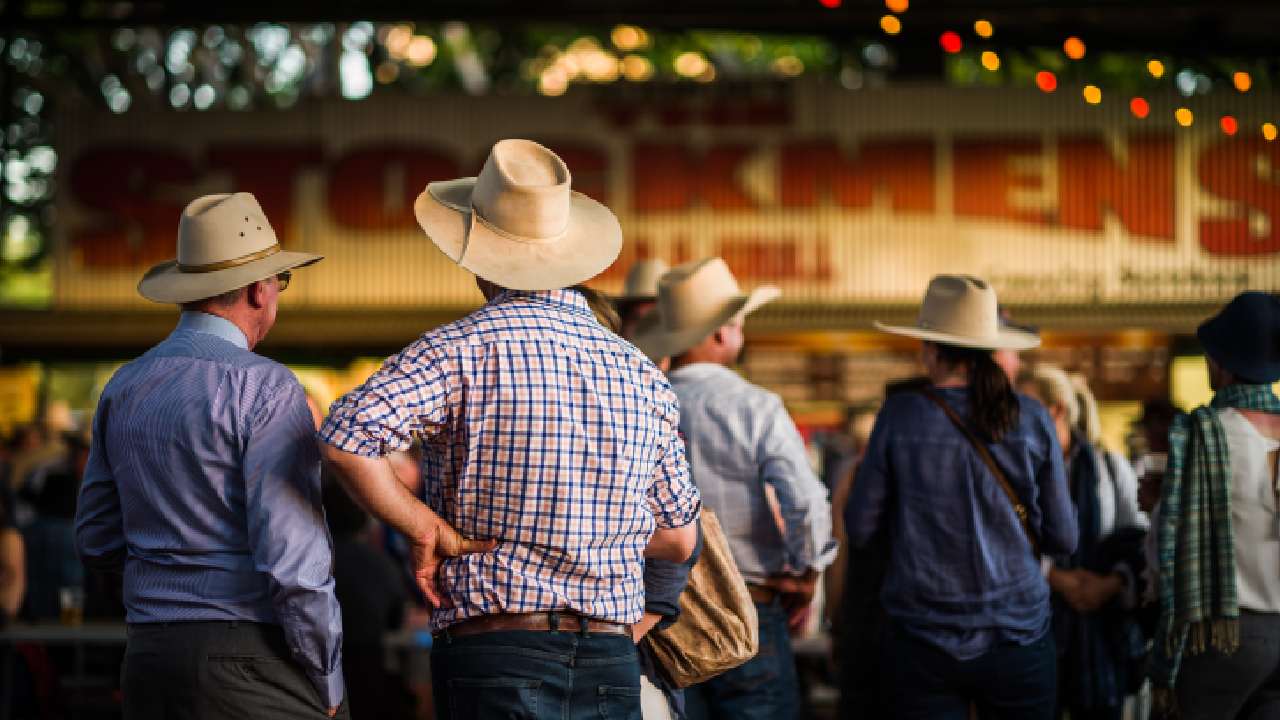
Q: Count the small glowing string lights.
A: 15